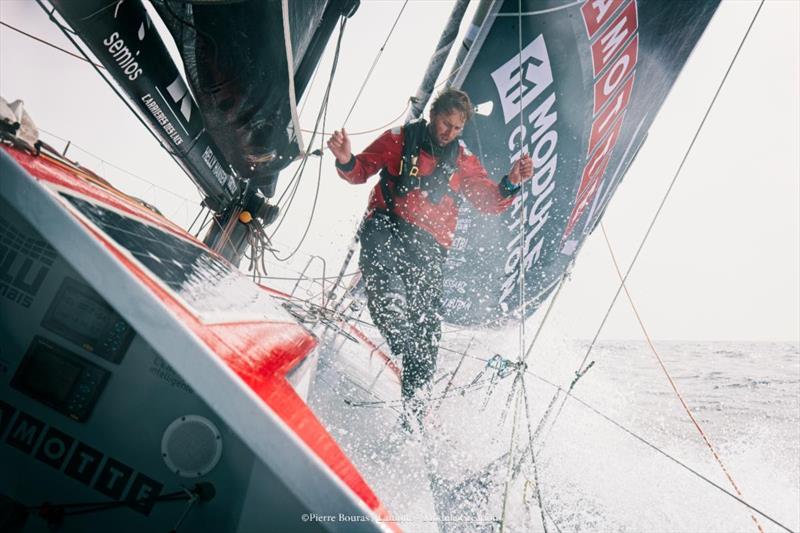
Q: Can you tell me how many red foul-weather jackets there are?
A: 1